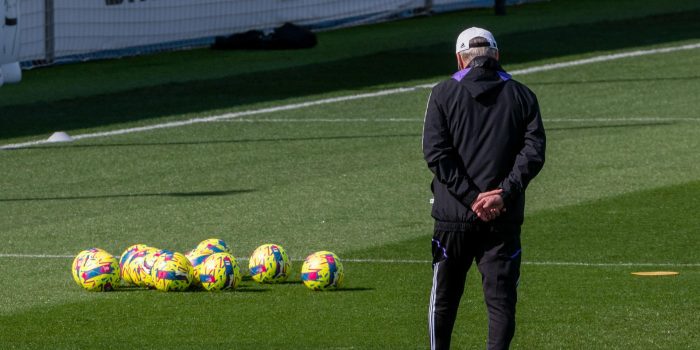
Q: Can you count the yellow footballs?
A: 9